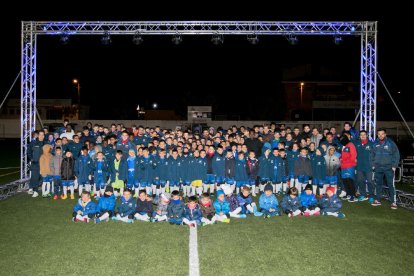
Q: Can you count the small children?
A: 15